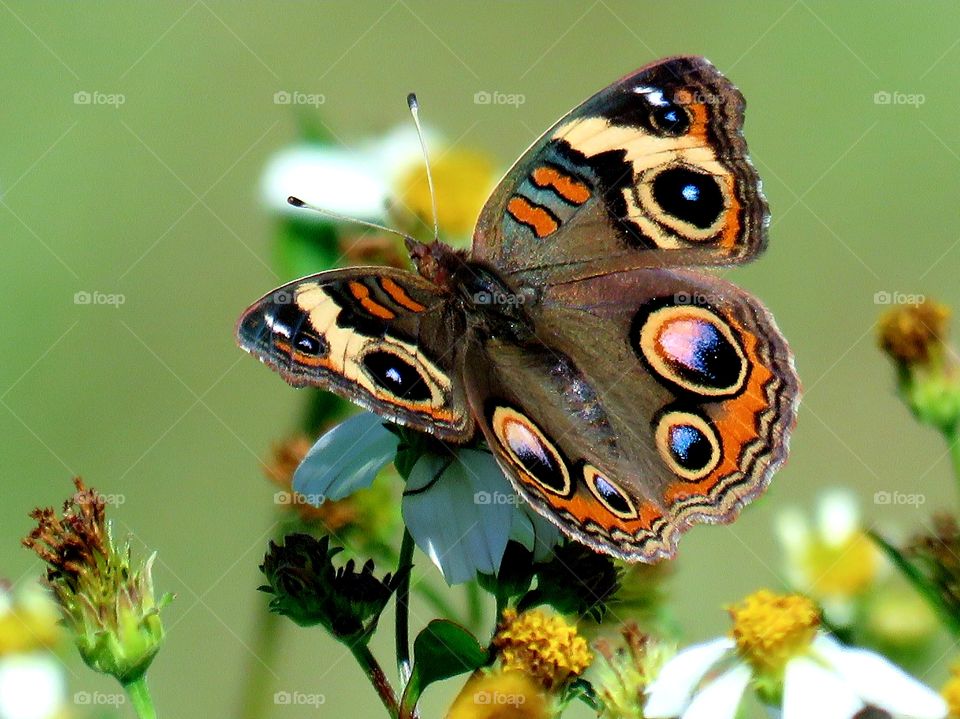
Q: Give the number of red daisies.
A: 0